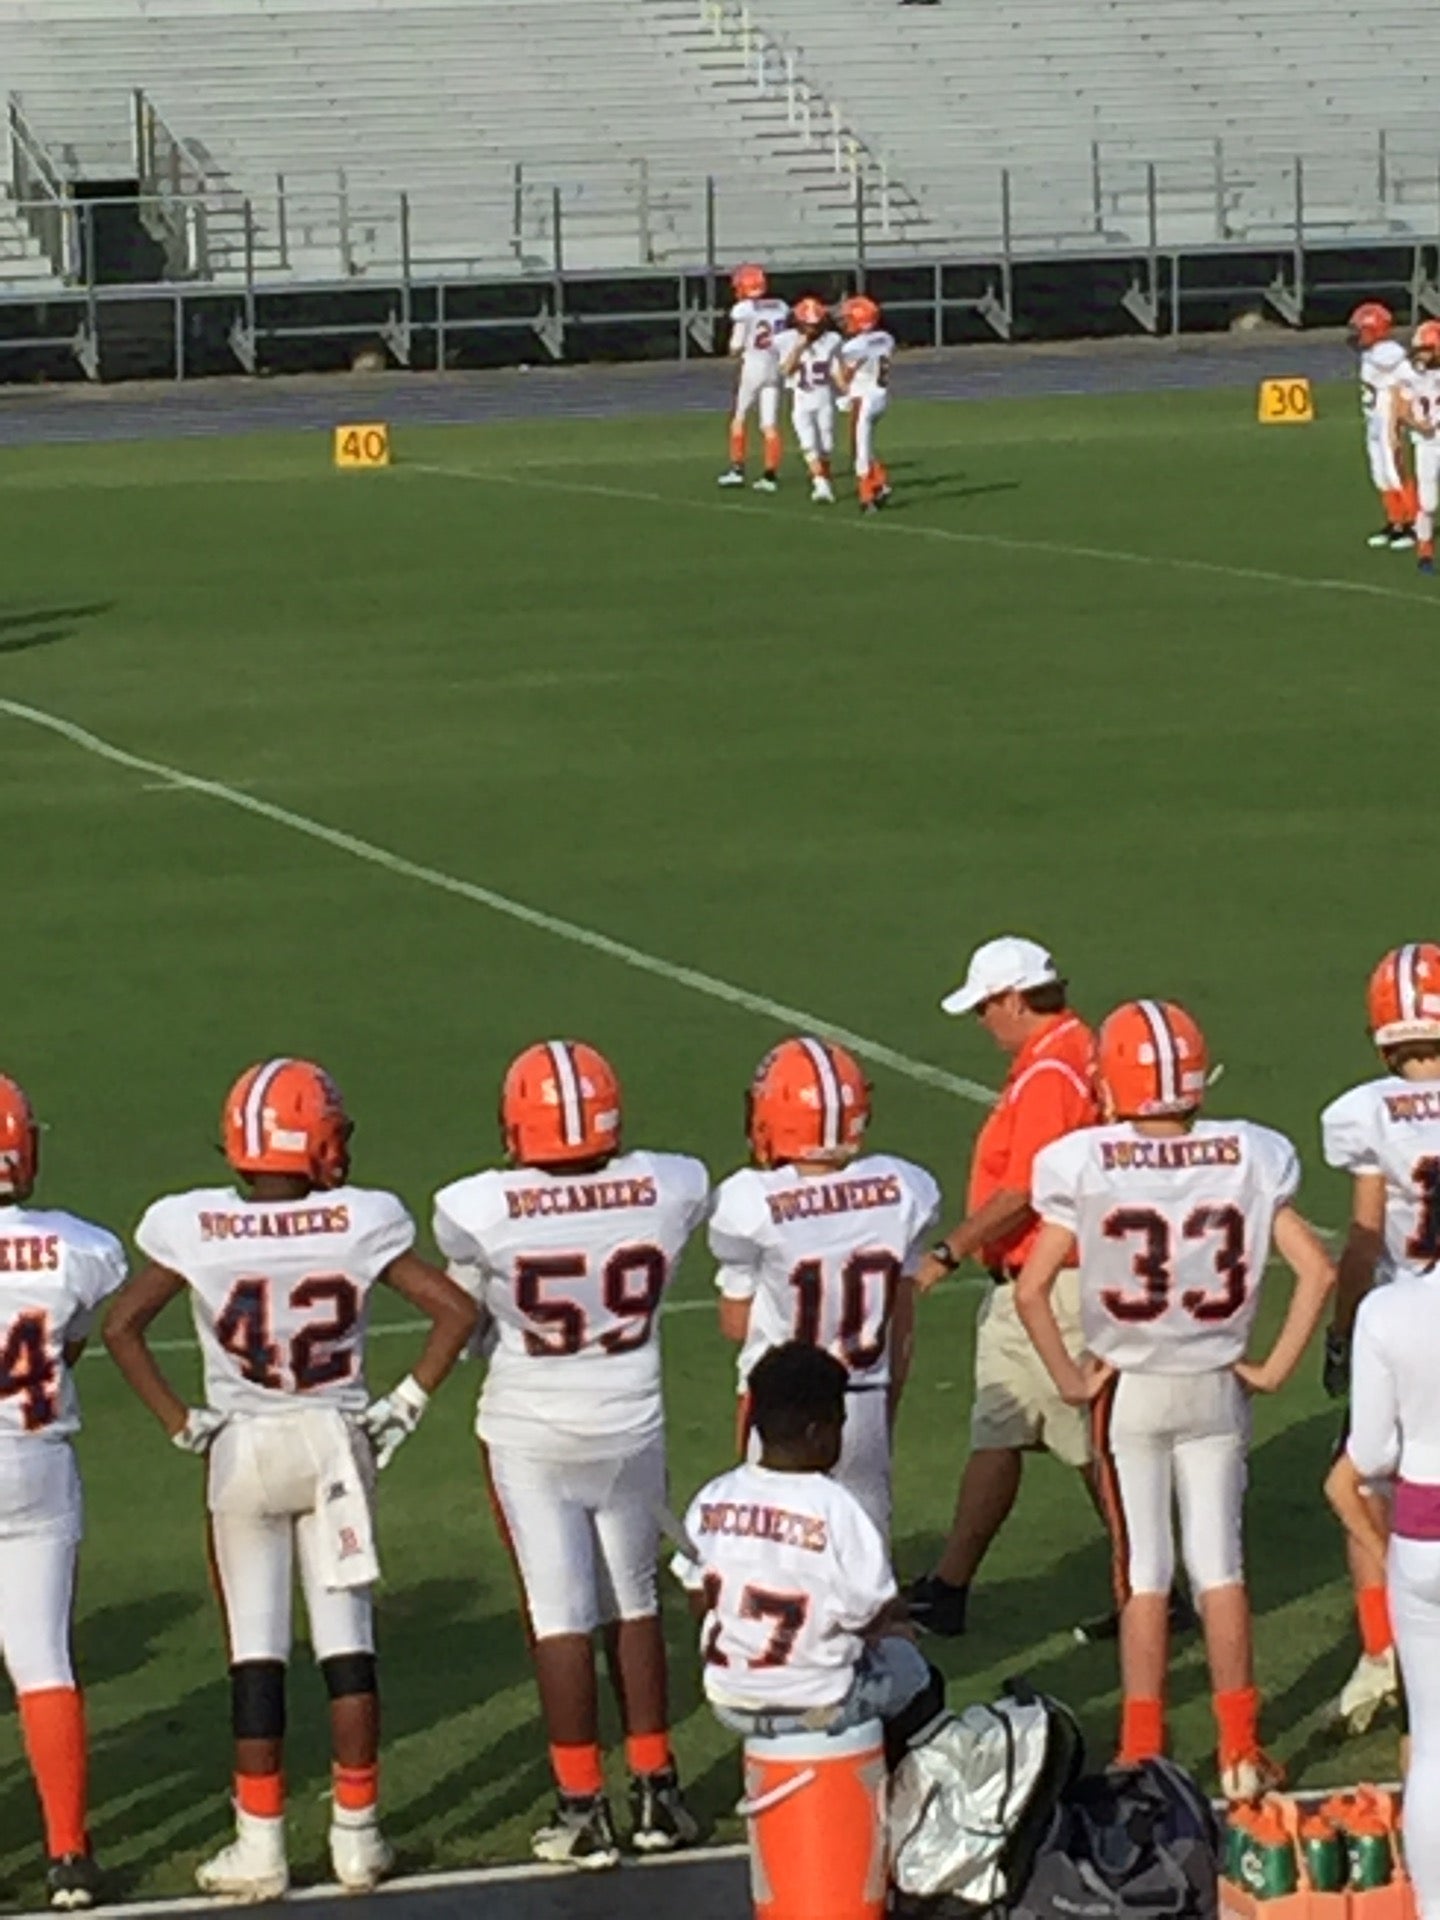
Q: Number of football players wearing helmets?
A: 11